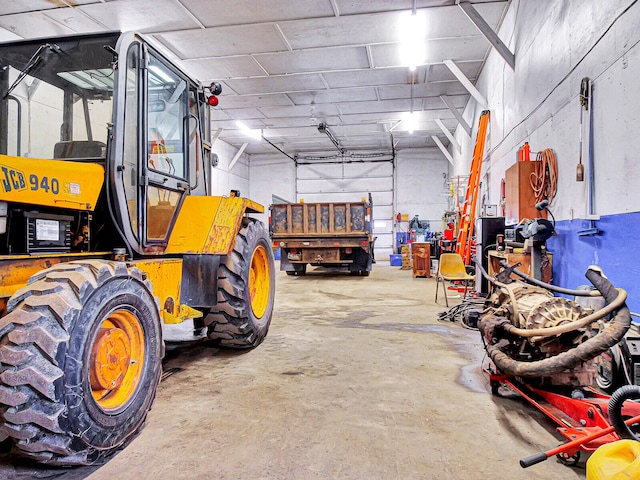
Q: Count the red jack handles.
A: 1